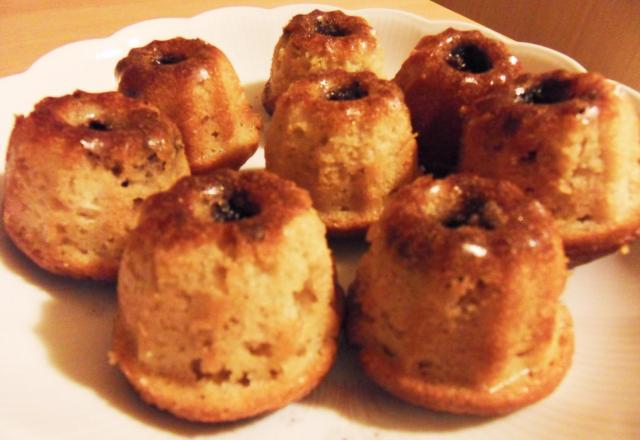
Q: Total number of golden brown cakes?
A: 8